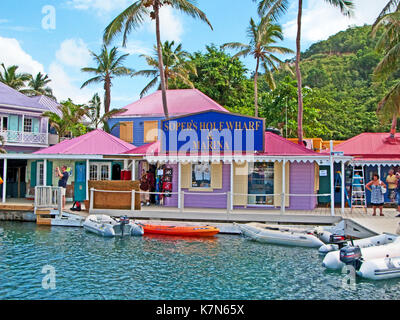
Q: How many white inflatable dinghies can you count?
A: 4